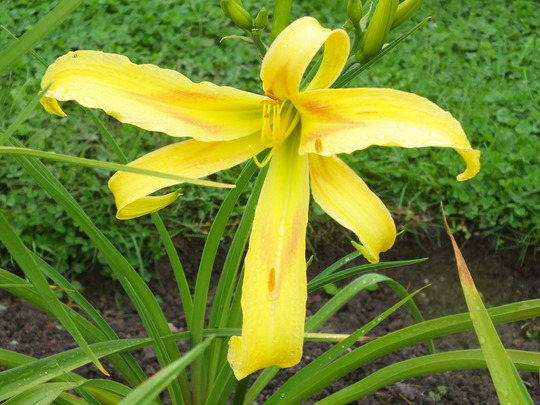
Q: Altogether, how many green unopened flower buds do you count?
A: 5